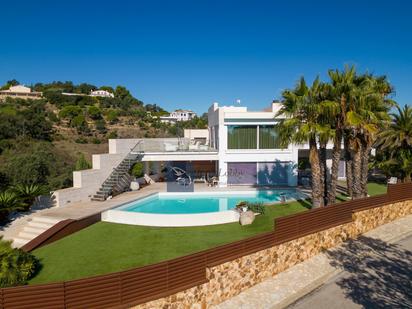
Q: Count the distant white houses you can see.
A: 3